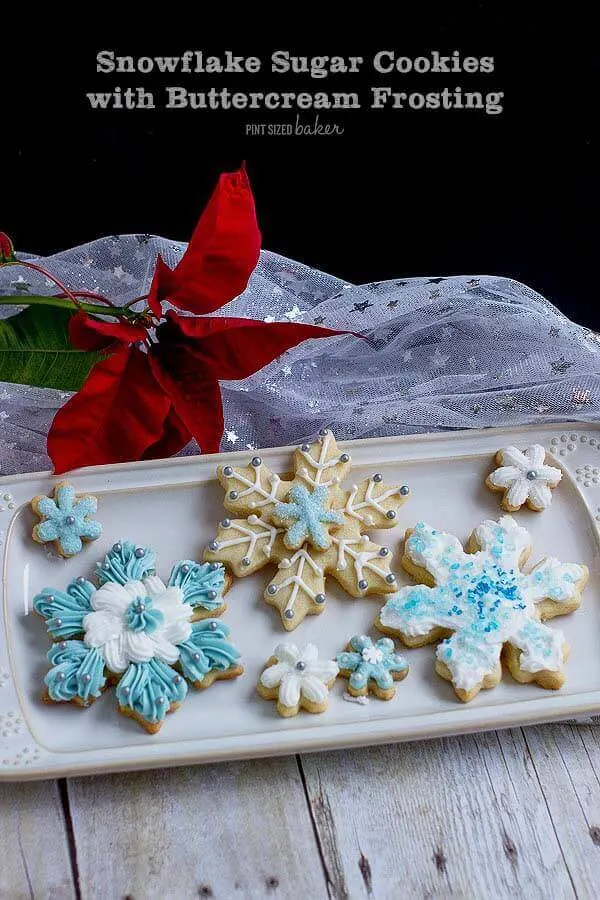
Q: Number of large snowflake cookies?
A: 3